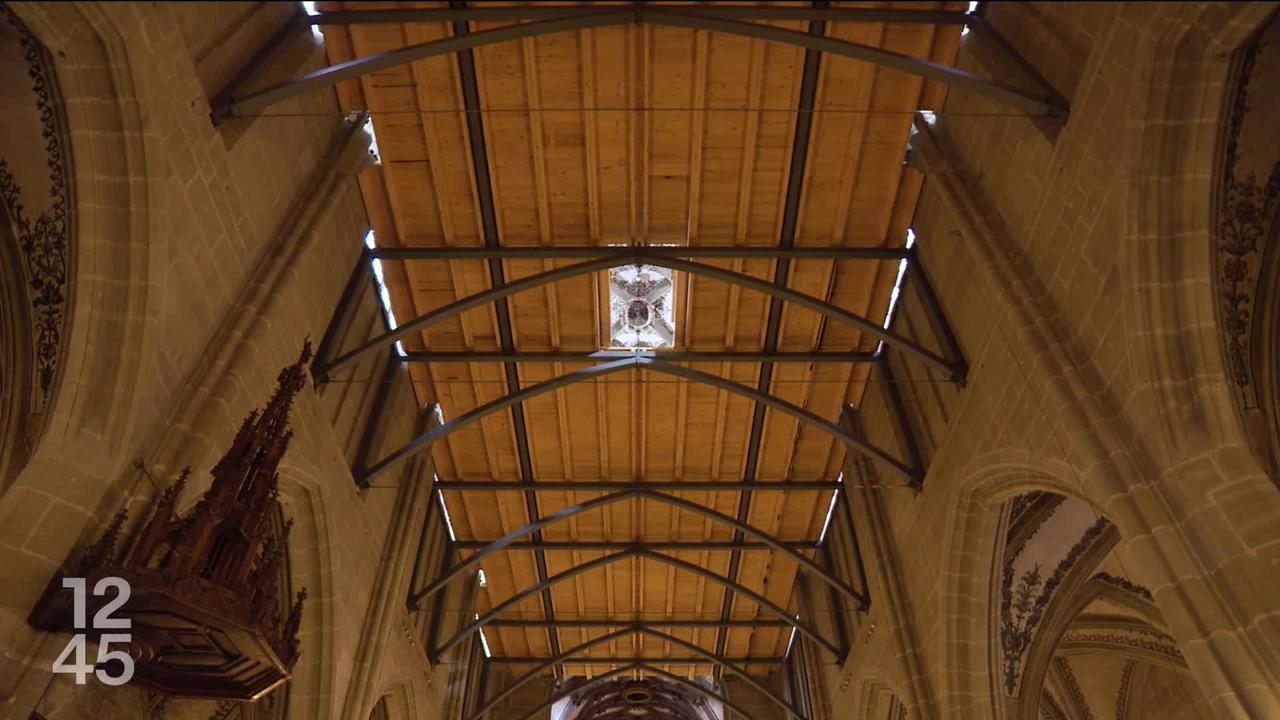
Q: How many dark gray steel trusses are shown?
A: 7